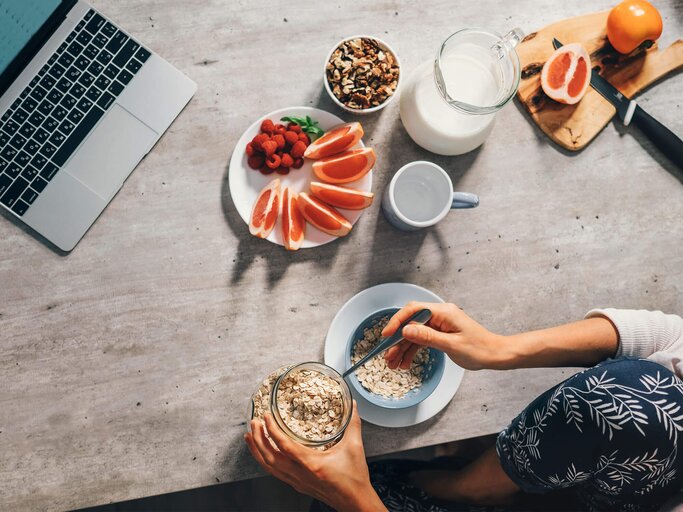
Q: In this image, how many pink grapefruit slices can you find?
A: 6